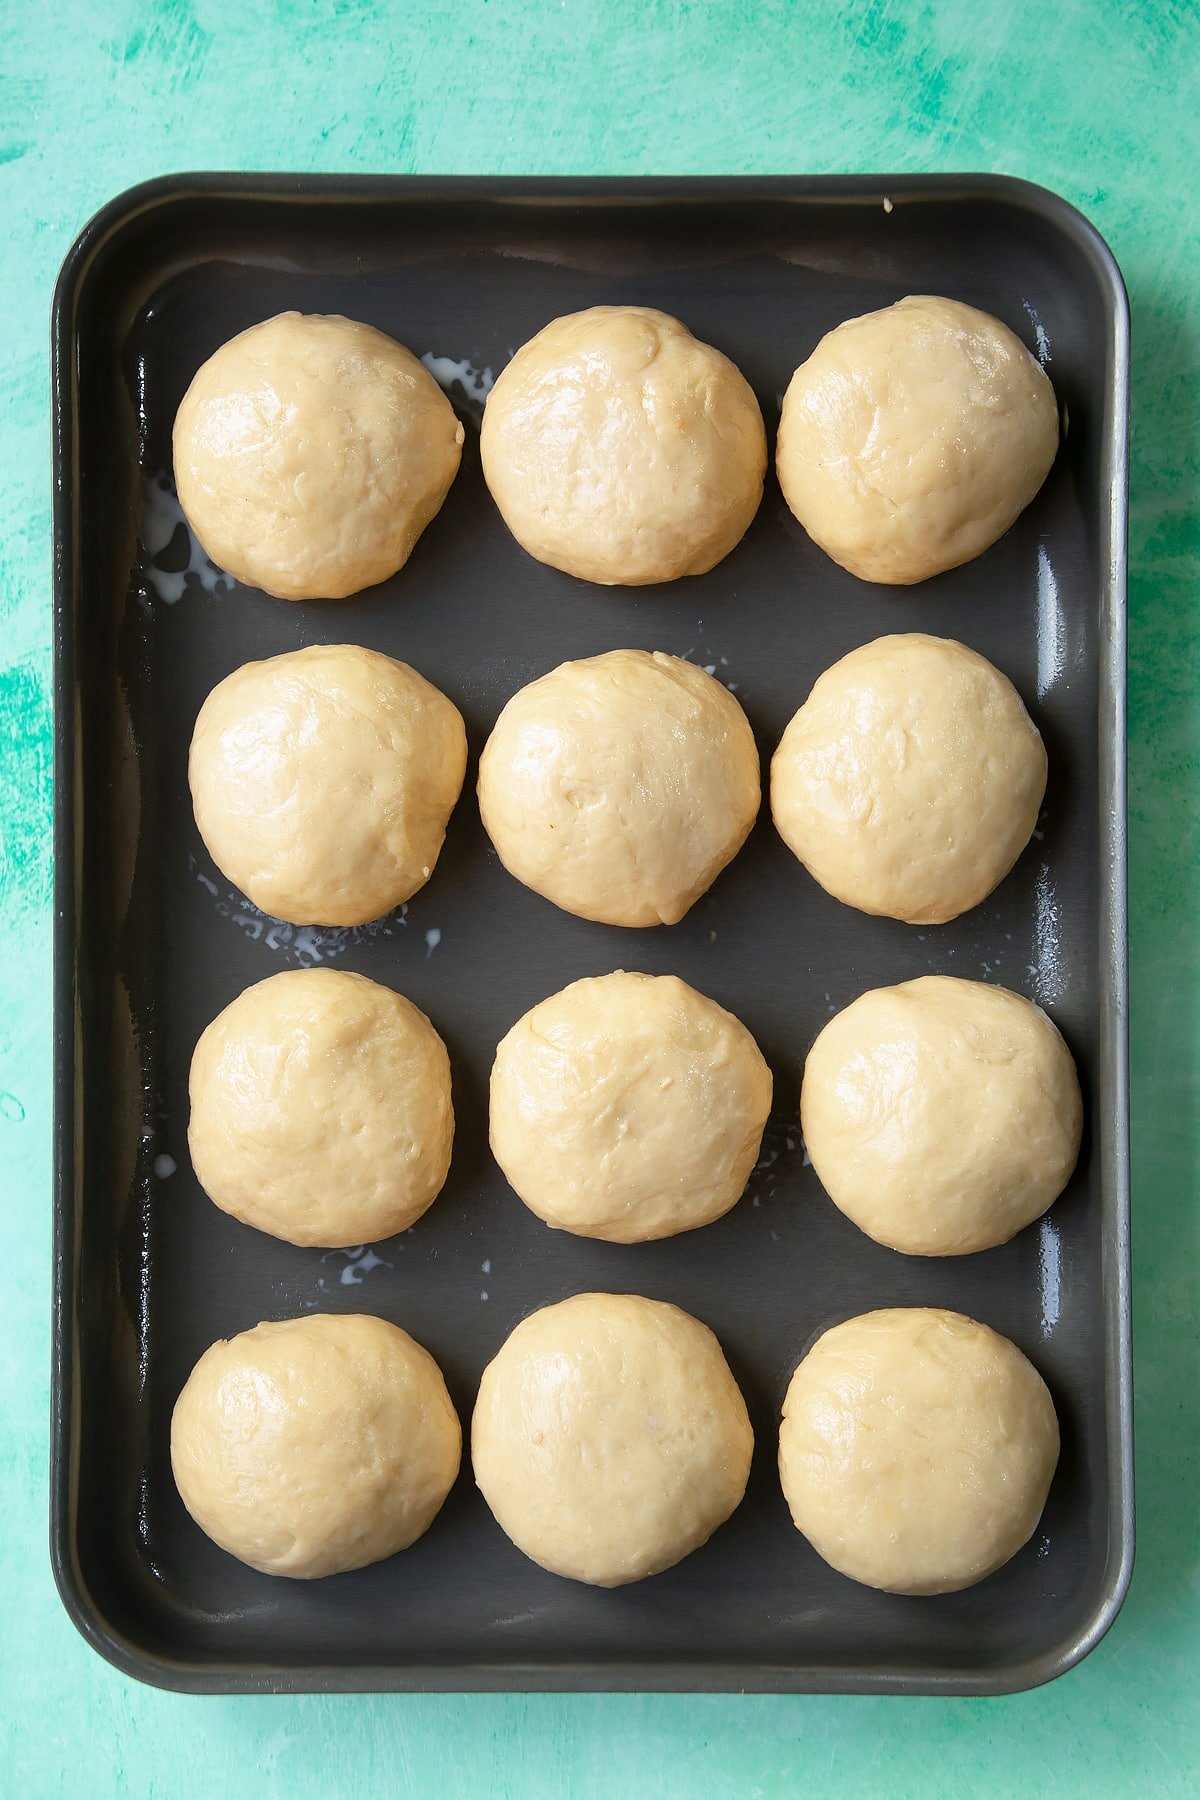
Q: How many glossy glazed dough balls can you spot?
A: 12